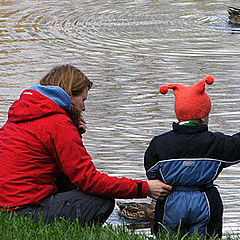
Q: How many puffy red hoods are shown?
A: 1